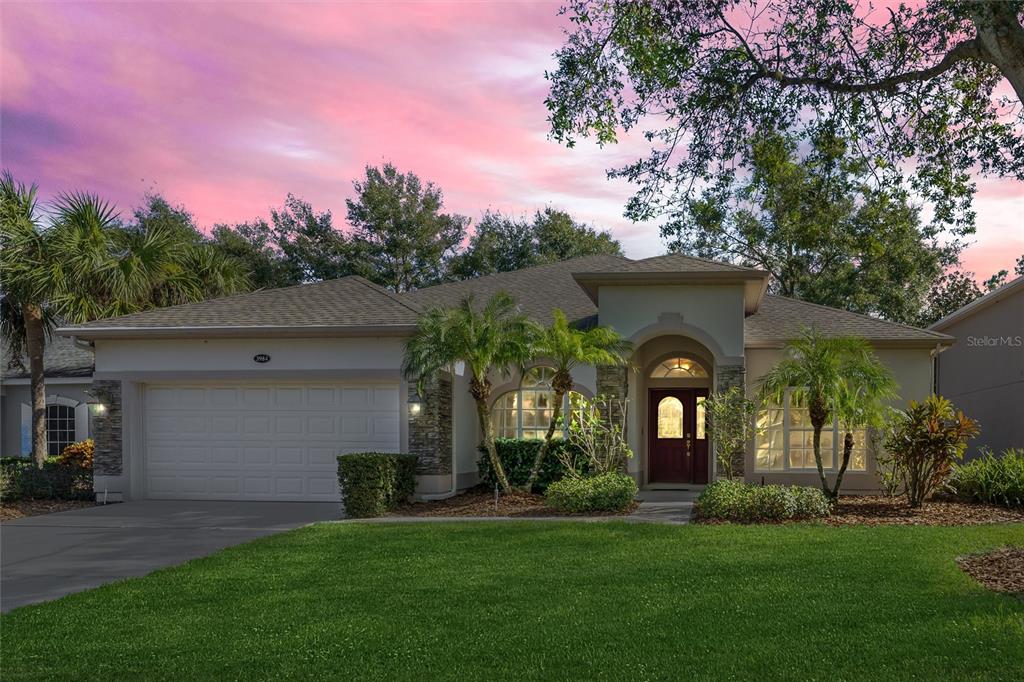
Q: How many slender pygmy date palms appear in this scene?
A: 4